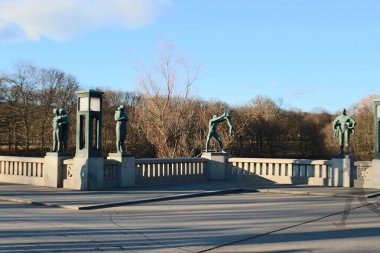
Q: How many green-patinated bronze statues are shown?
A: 4